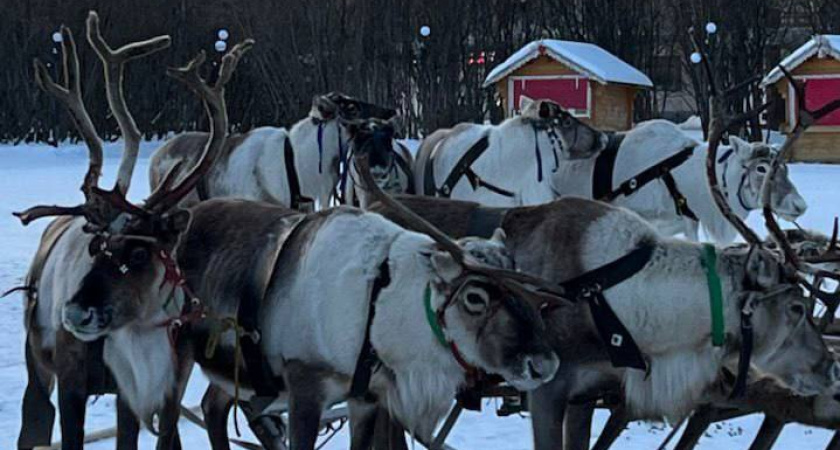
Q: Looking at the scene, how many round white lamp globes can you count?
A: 6